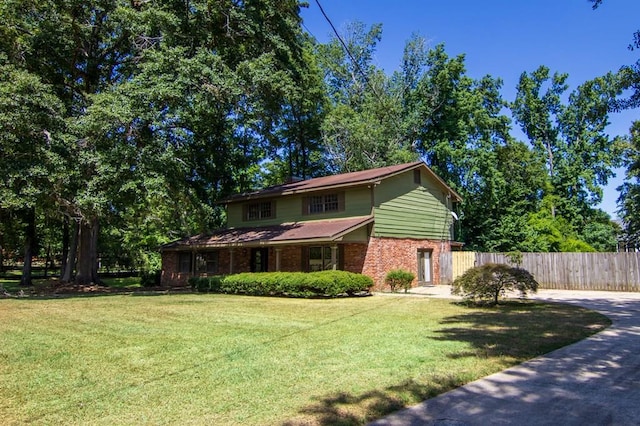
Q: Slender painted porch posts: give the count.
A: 4